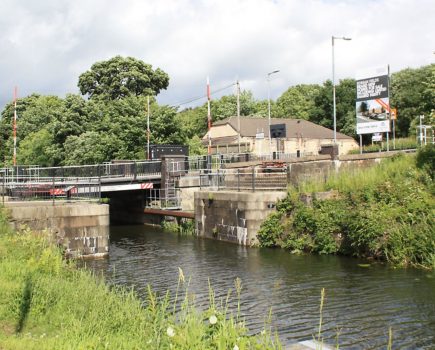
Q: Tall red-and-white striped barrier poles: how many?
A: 3